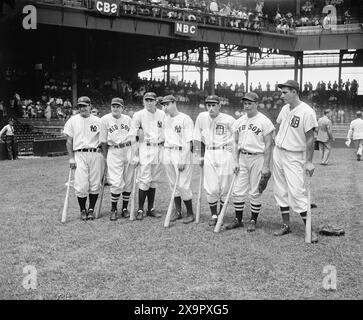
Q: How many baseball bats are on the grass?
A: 7